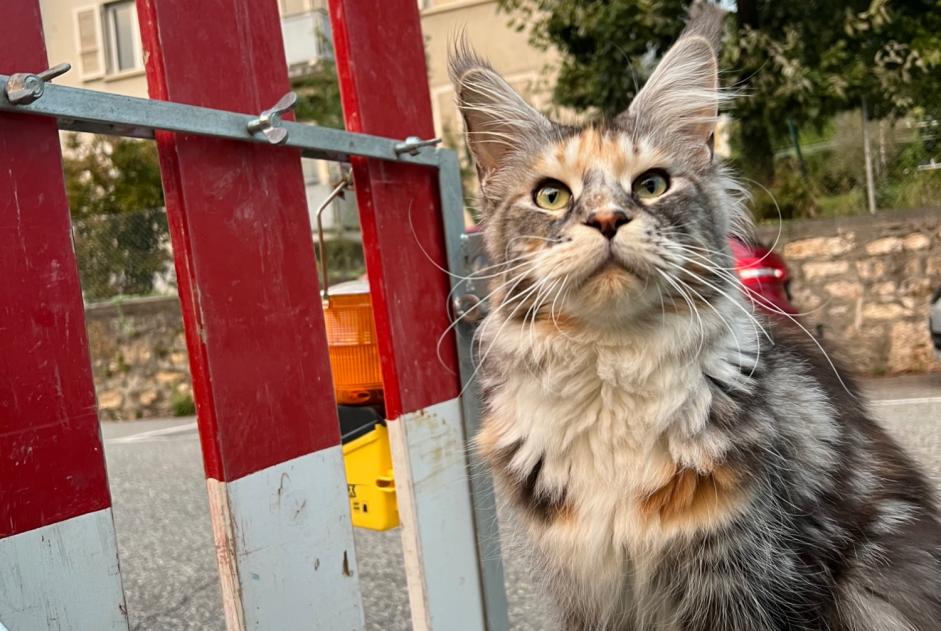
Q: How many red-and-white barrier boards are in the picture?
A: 3